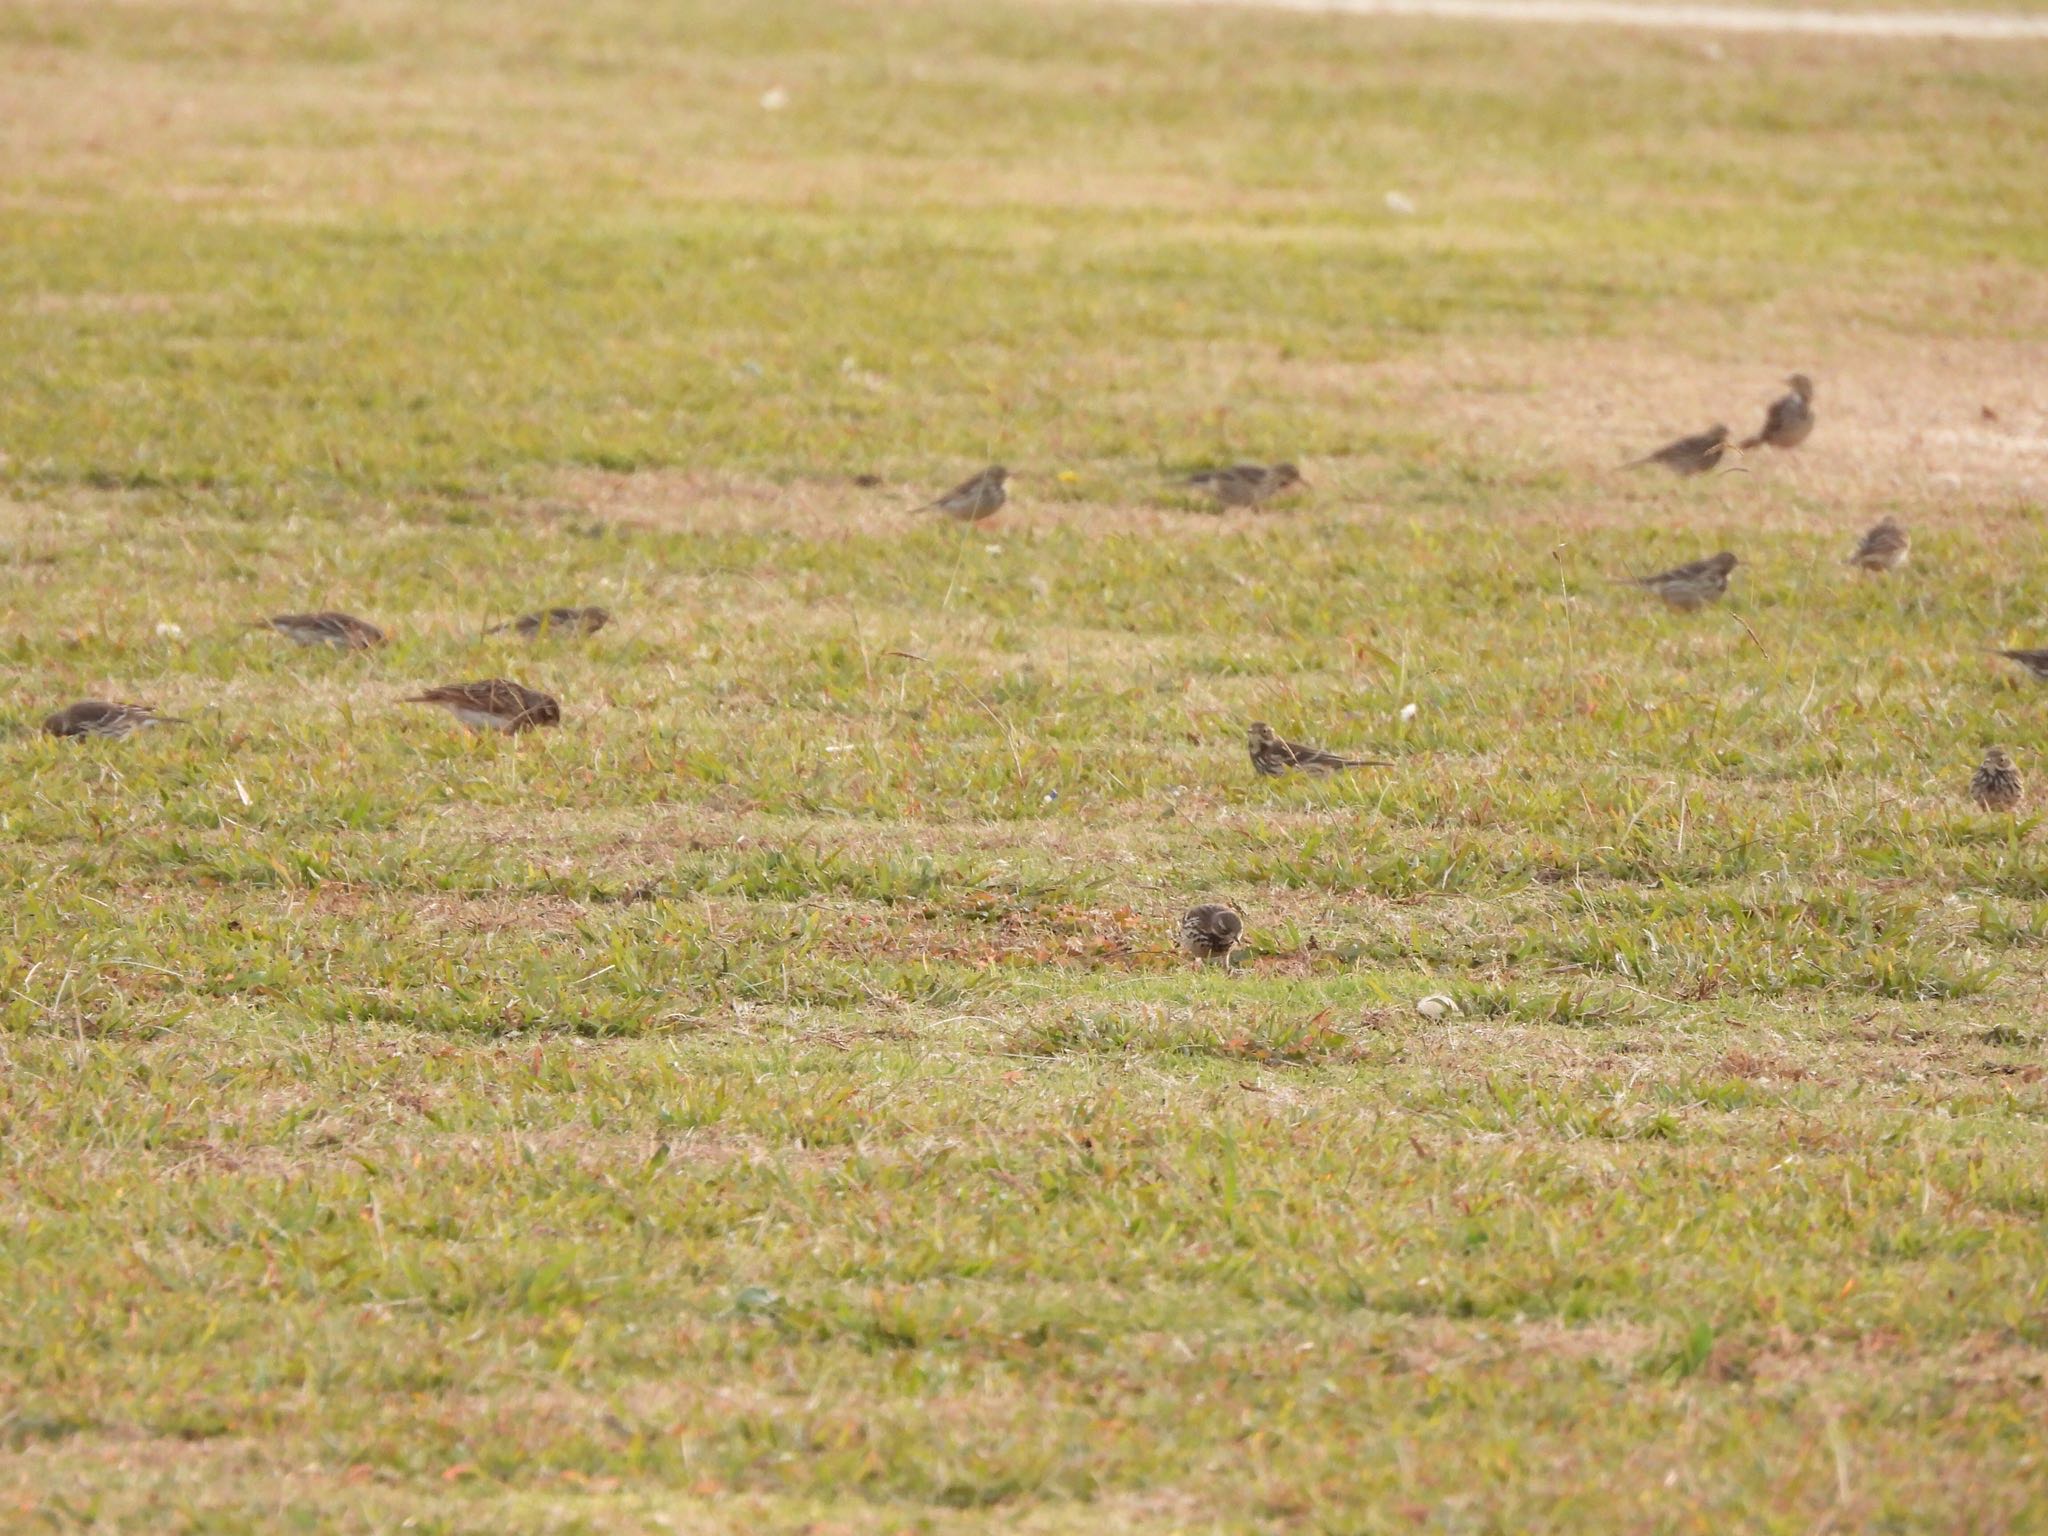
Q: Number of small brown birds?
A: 14